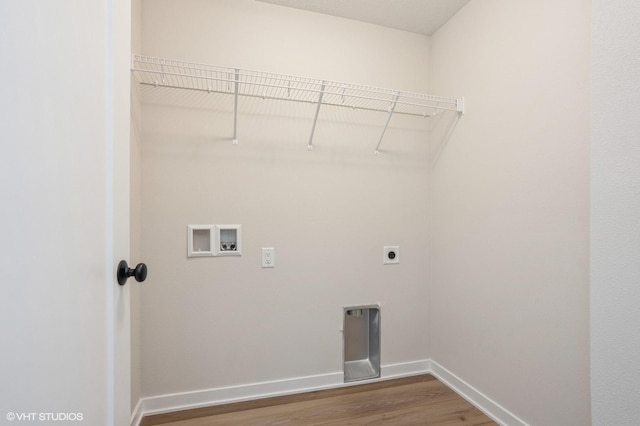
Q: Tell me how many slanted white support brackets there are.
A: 3